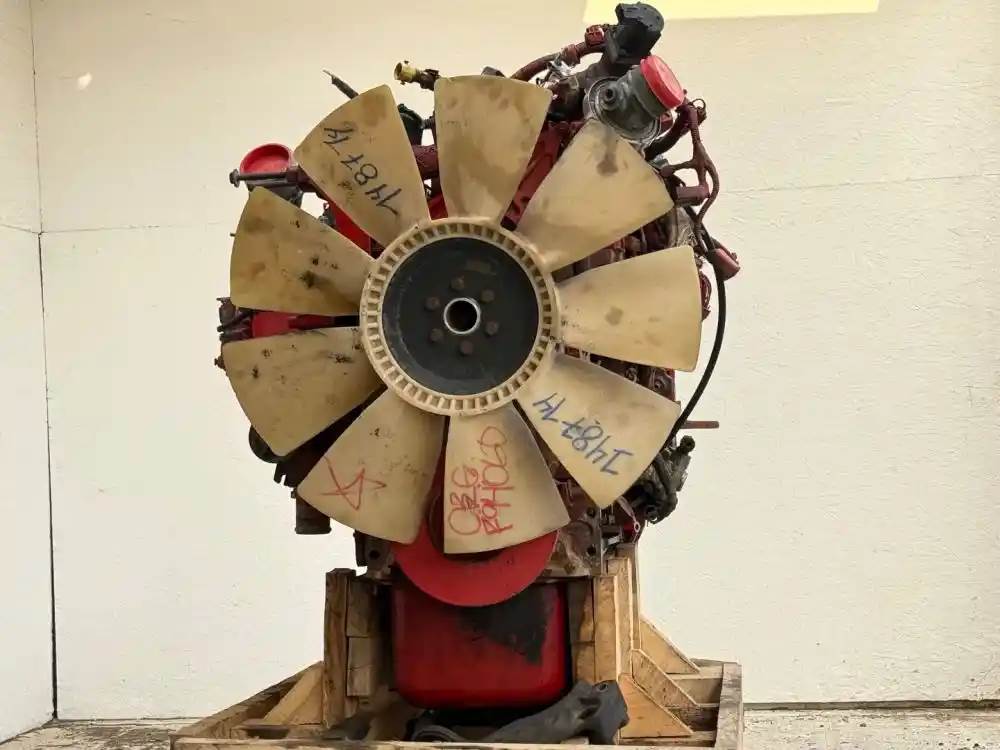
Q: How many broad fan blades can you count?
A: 9